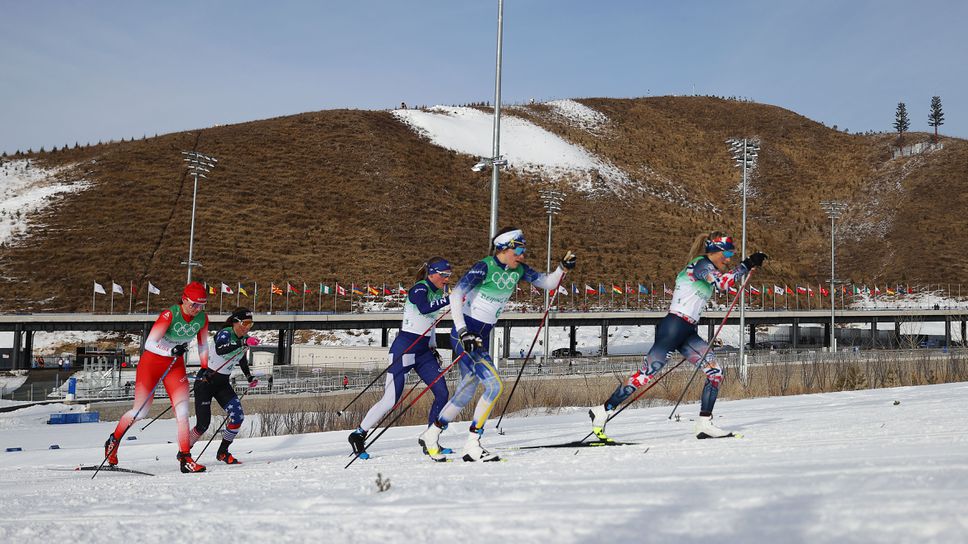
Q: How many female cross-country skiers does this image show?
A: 5